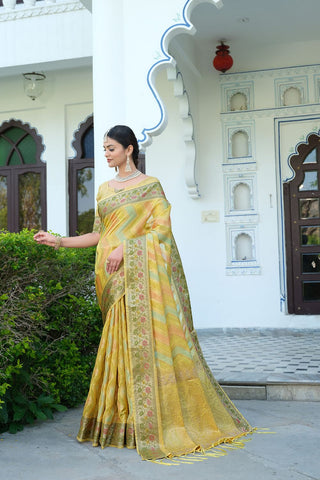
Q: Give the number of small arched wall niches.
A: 5